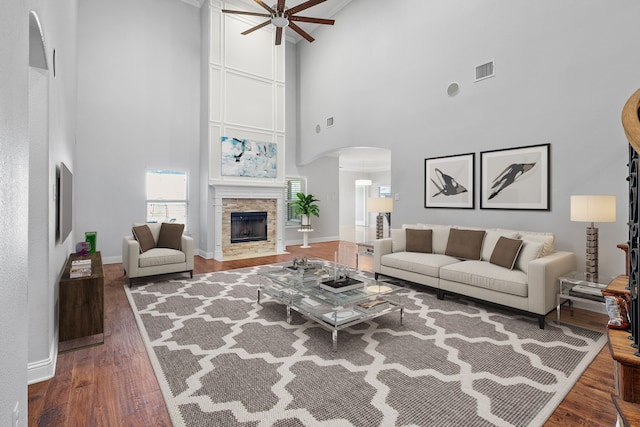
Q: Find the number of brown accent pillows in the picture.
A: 5